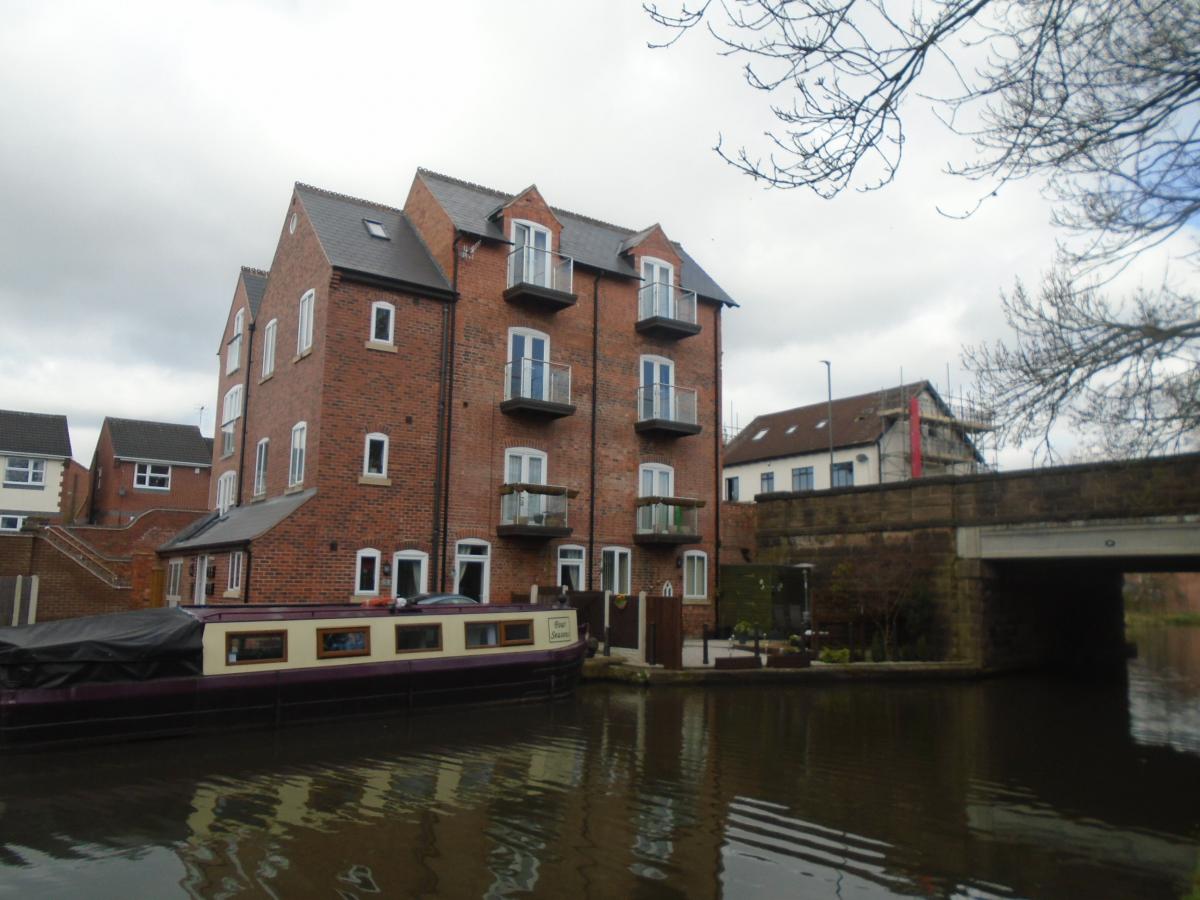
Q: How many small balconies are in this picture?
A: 6